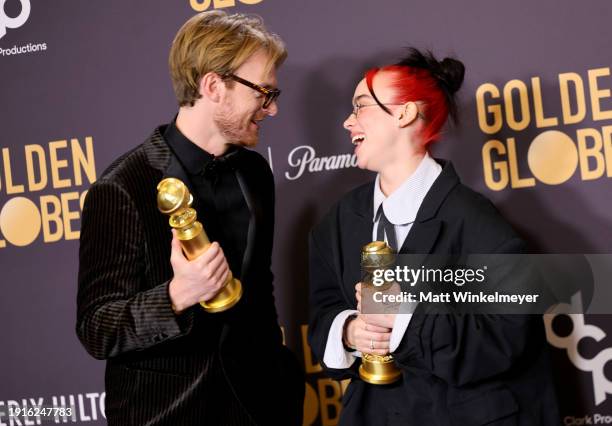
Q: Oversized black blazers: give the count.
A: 1